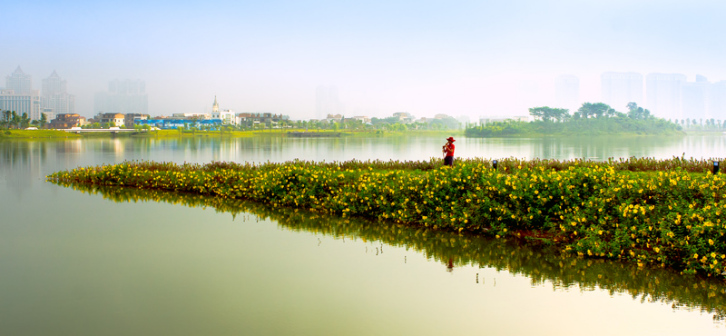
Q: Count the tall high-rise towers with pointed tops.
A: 2